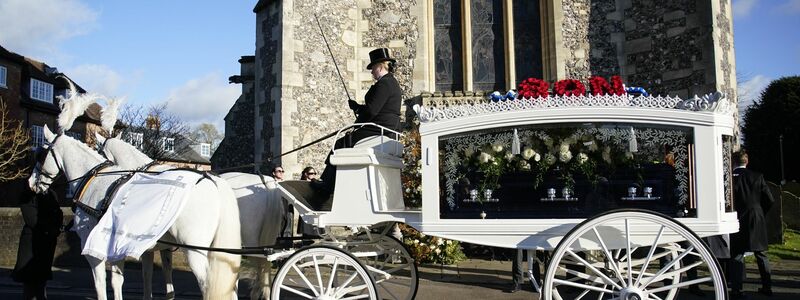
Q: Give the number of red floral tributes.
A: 3